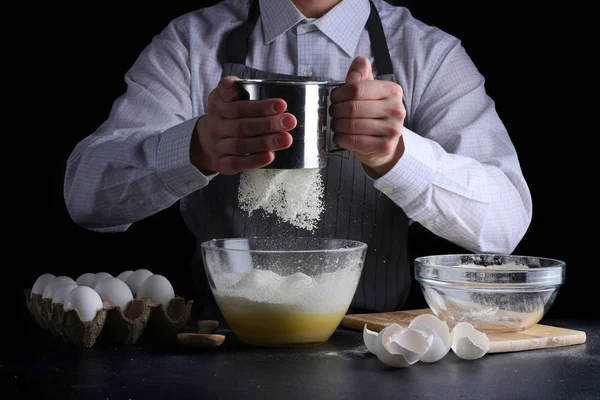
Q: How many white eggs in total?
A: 10